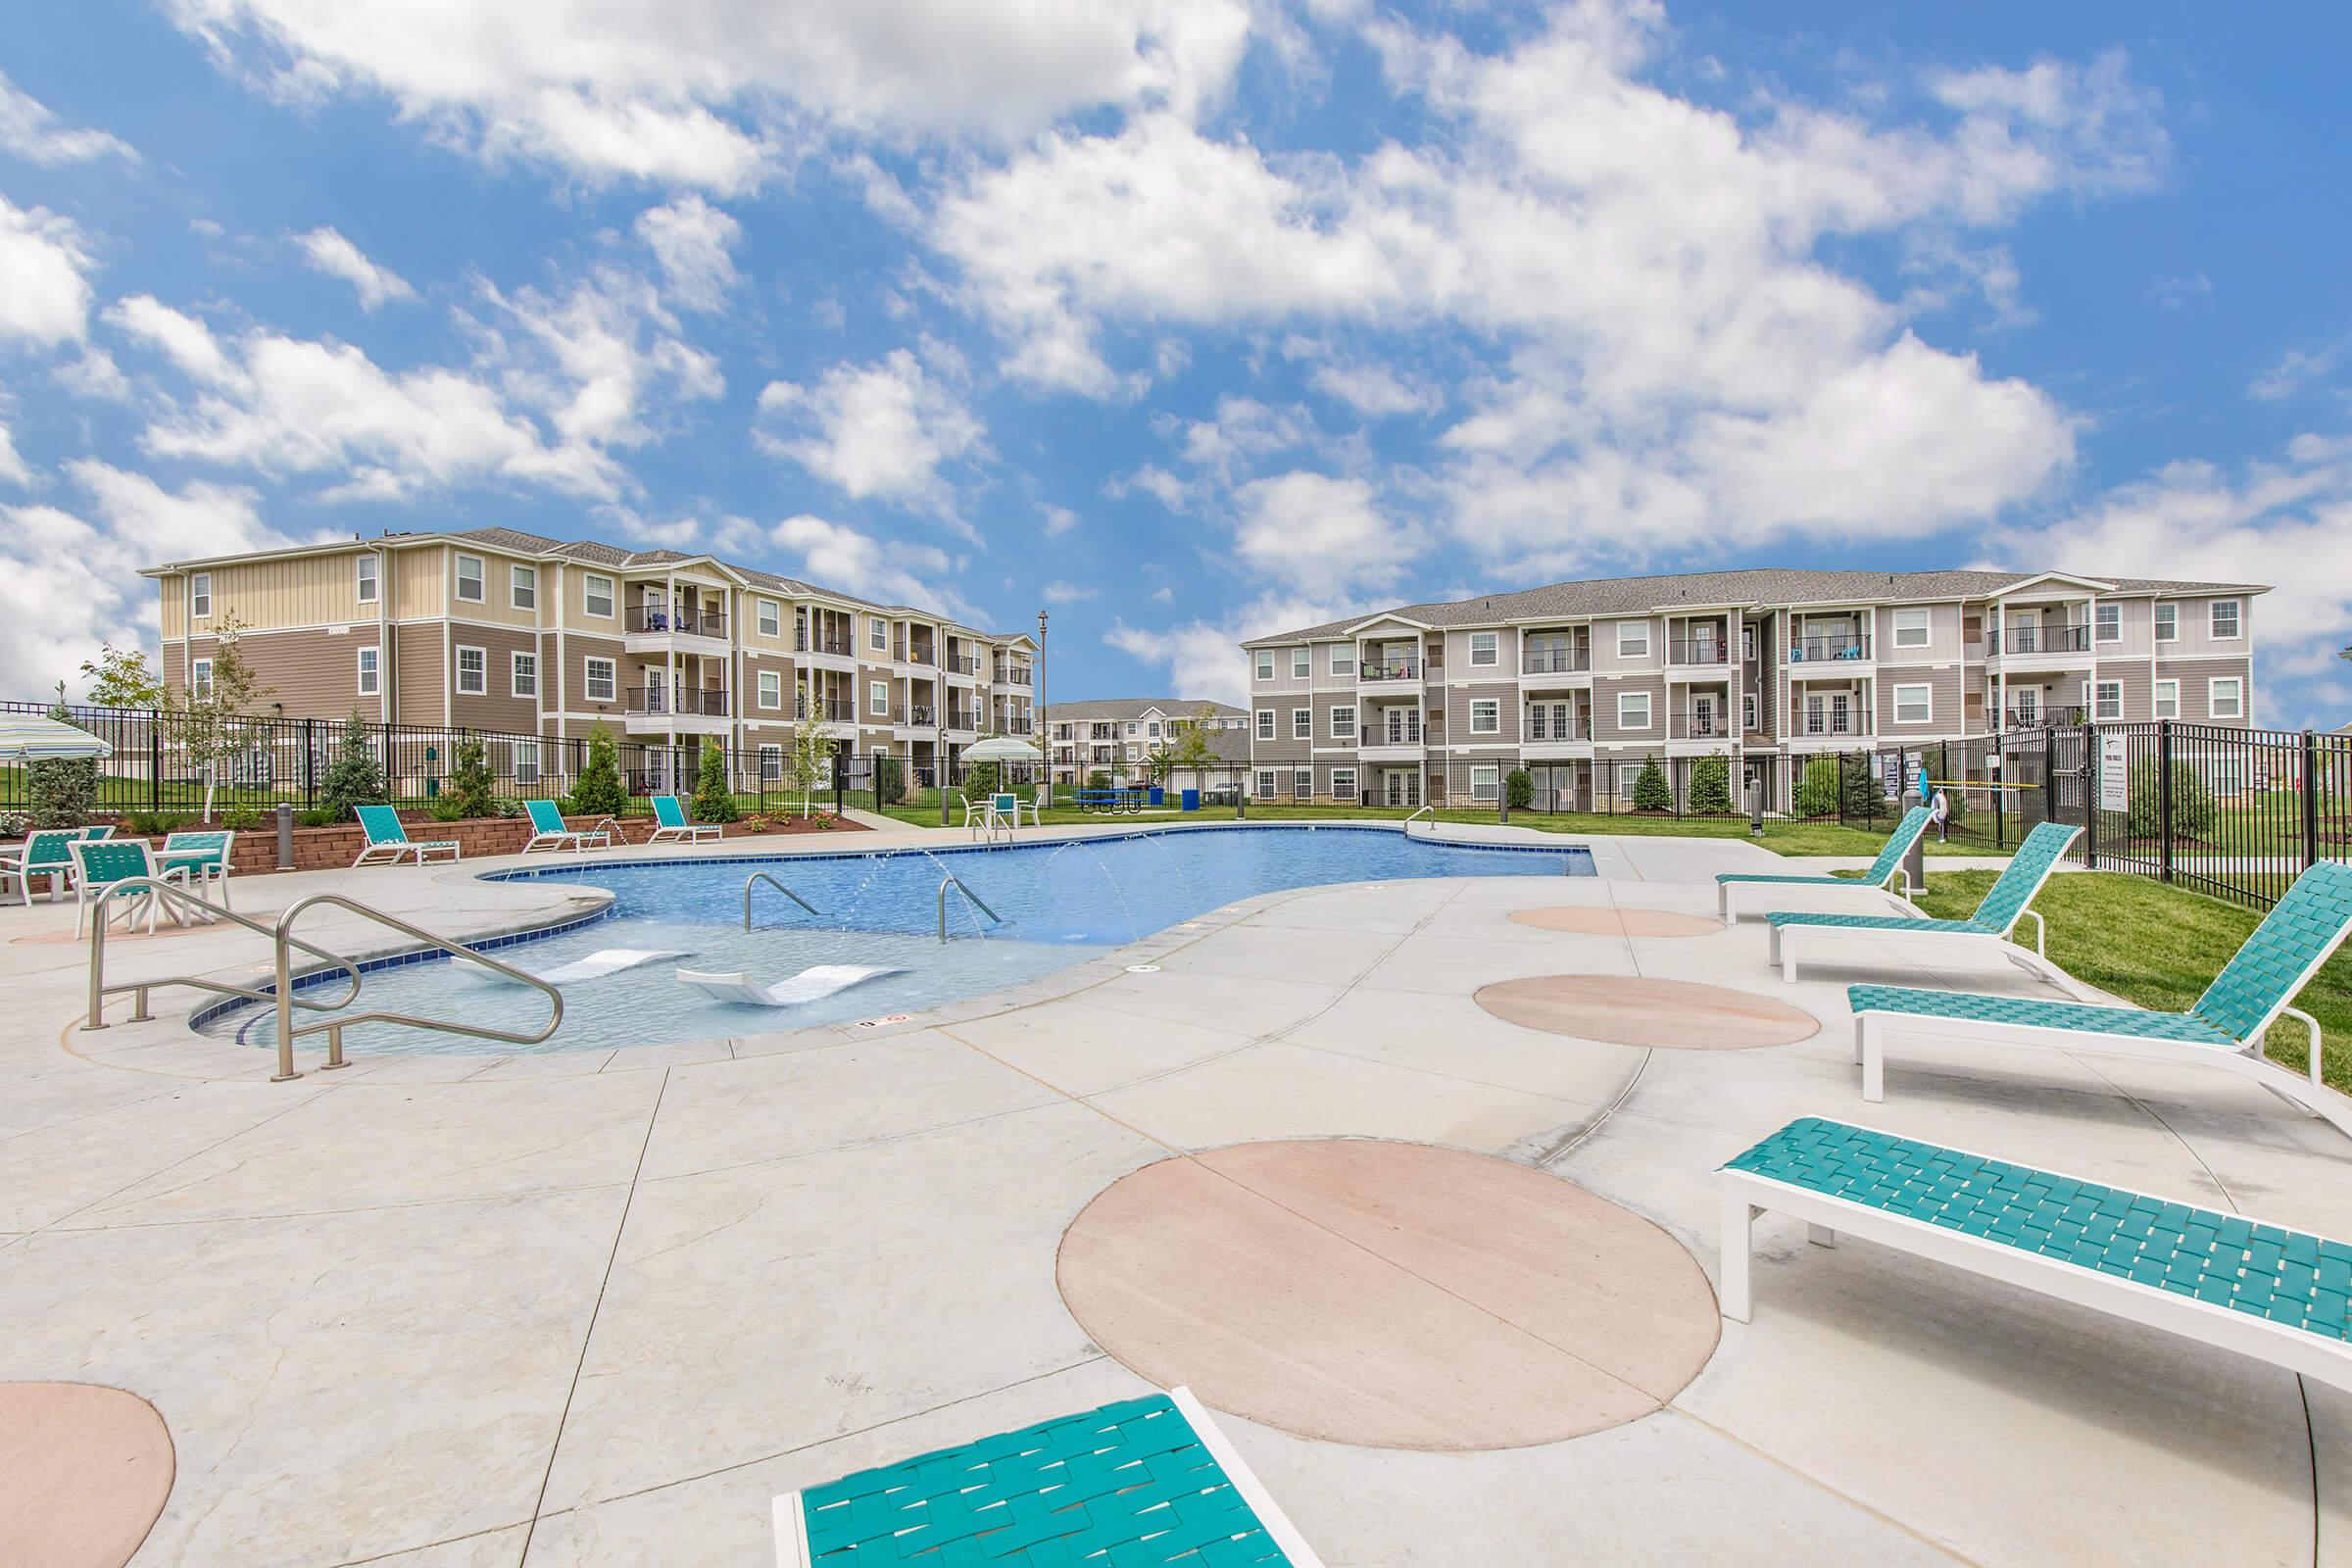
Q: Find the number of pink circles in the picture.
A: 5